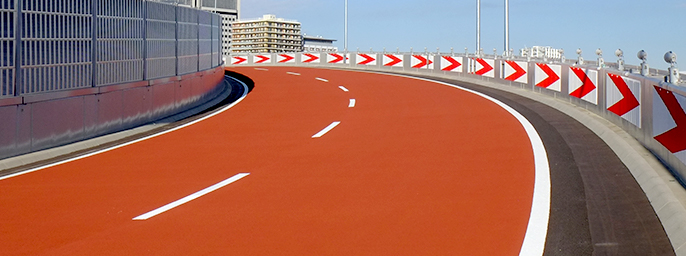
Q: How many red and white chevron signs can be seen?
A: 15